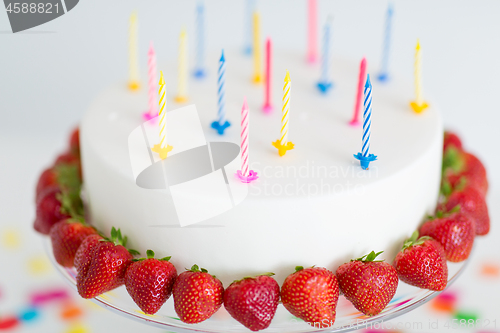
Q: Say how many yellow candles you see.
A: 6